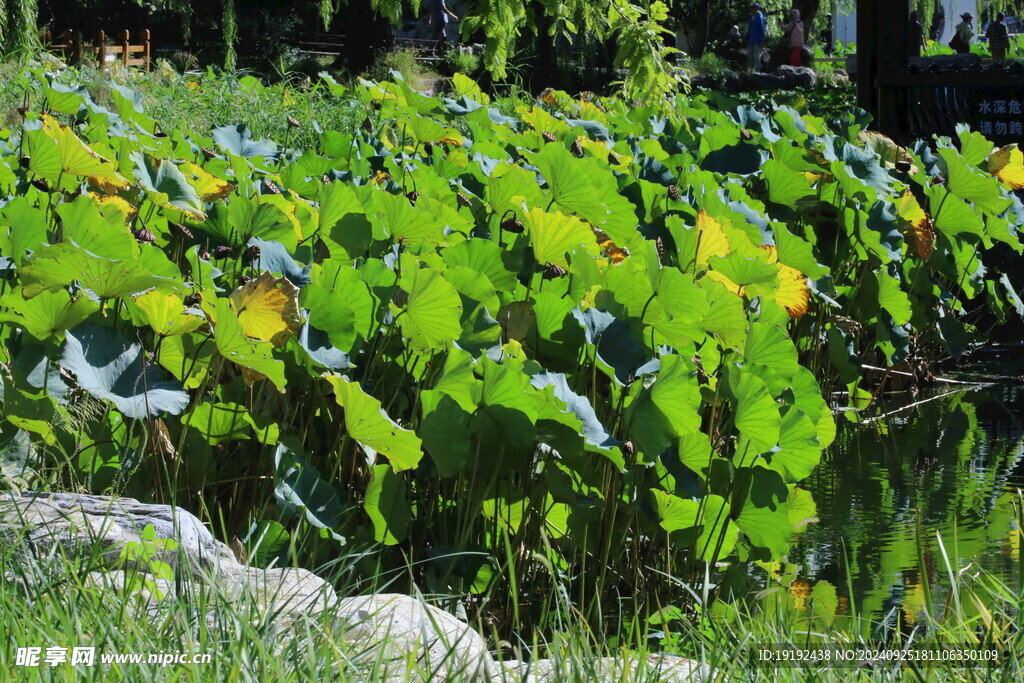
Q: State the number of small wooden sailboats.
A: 0